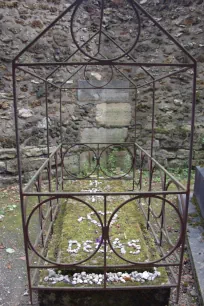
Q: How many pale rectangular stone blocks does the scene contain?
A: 3